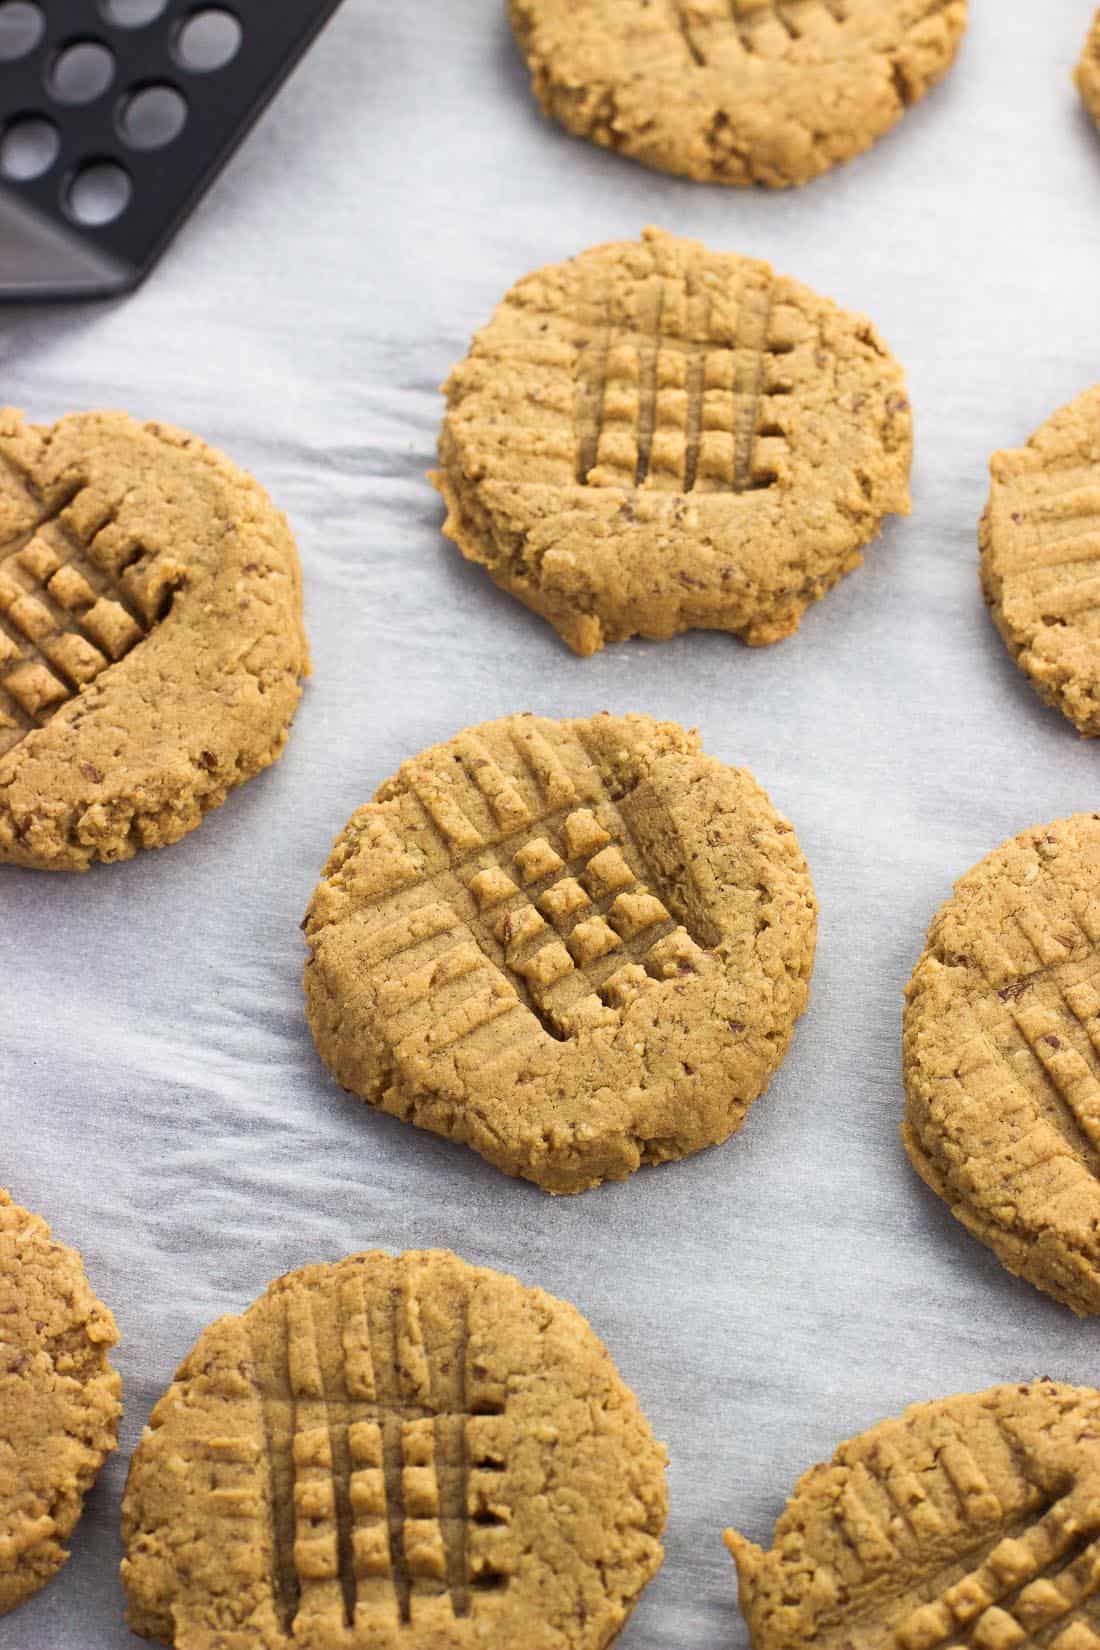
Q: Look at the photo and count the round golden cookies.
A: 10